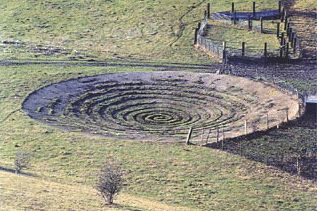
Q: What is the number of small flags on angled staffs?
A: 0